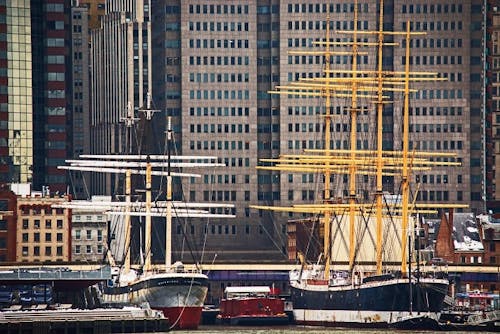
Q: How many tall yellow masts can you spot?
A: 4